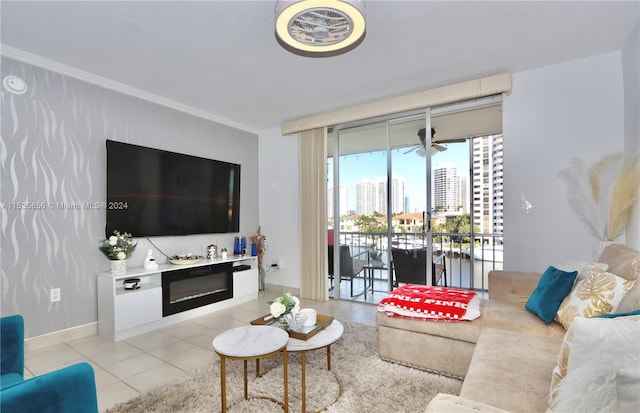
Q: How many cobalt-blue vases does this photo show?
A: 2